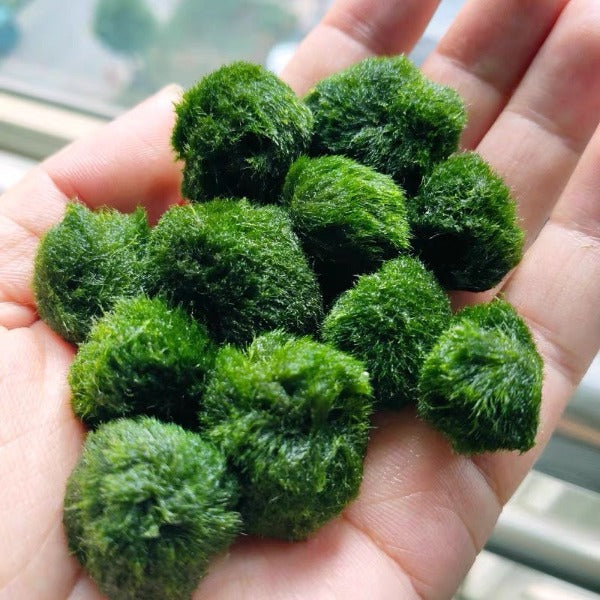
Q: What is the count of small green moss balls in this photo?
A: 11